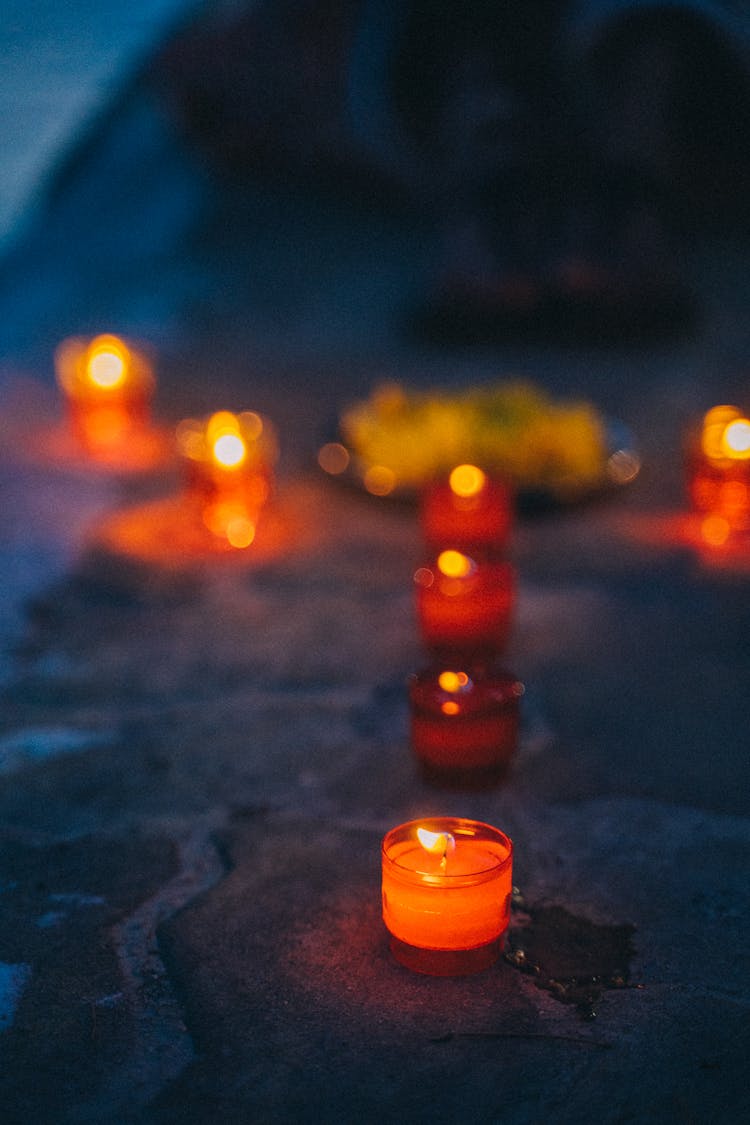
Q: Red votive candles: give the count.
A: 7